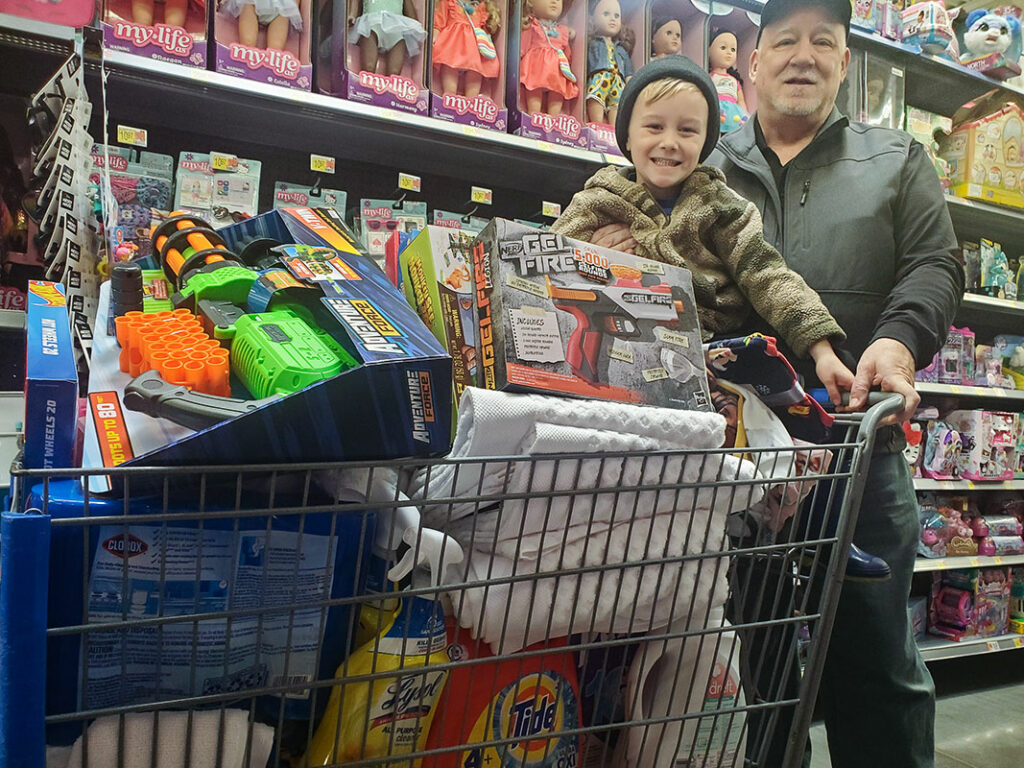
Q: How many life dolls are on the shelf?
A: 8